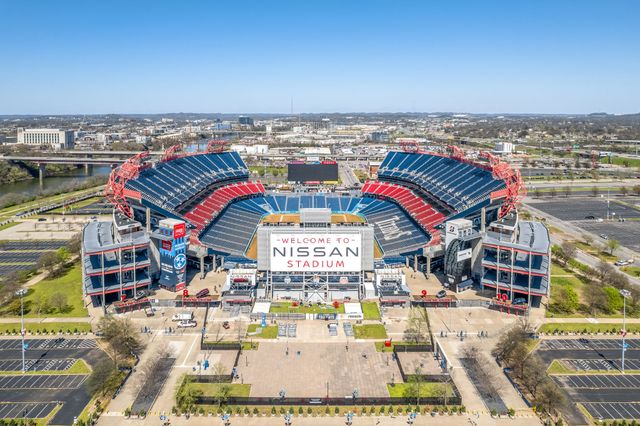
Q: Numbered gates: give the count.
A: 4